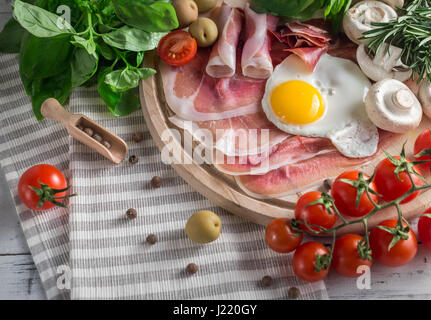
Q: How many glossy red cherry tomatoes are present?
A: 11